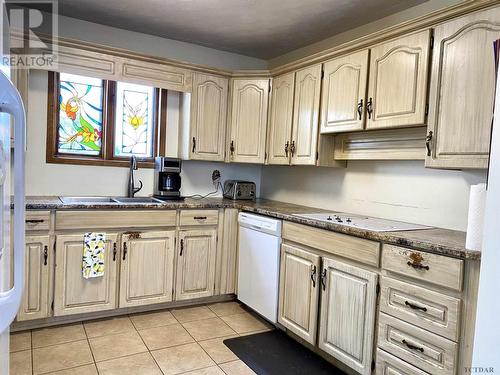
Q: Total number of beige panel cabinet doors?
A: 13